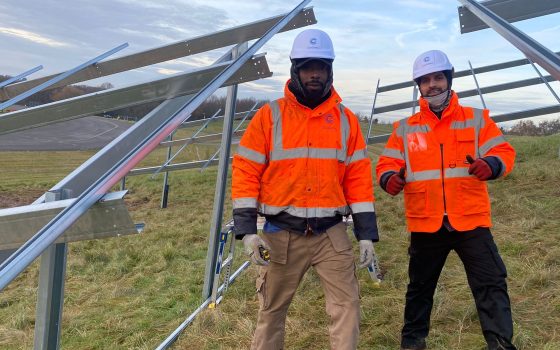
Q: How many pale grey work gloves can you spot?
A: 2